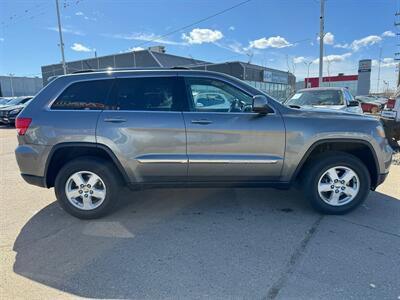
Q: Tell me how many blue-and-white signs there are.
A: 1